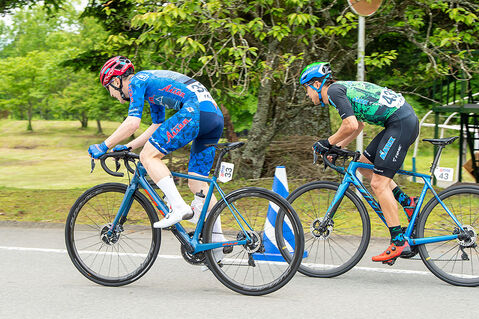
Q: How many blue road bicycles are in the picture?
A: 2